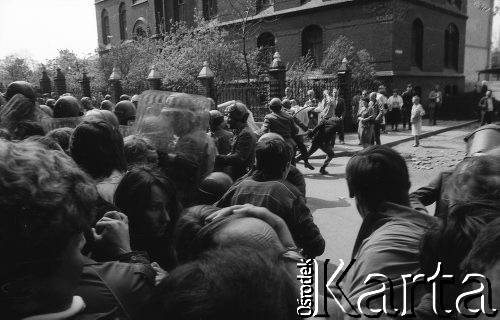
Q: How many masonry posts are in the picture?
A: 8